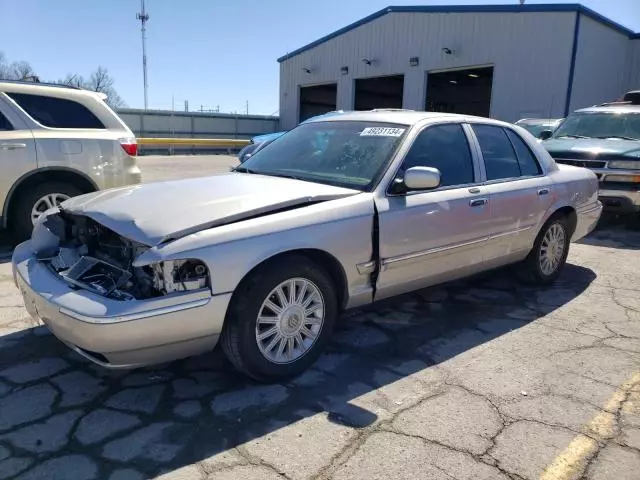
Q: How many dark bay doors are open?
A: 3